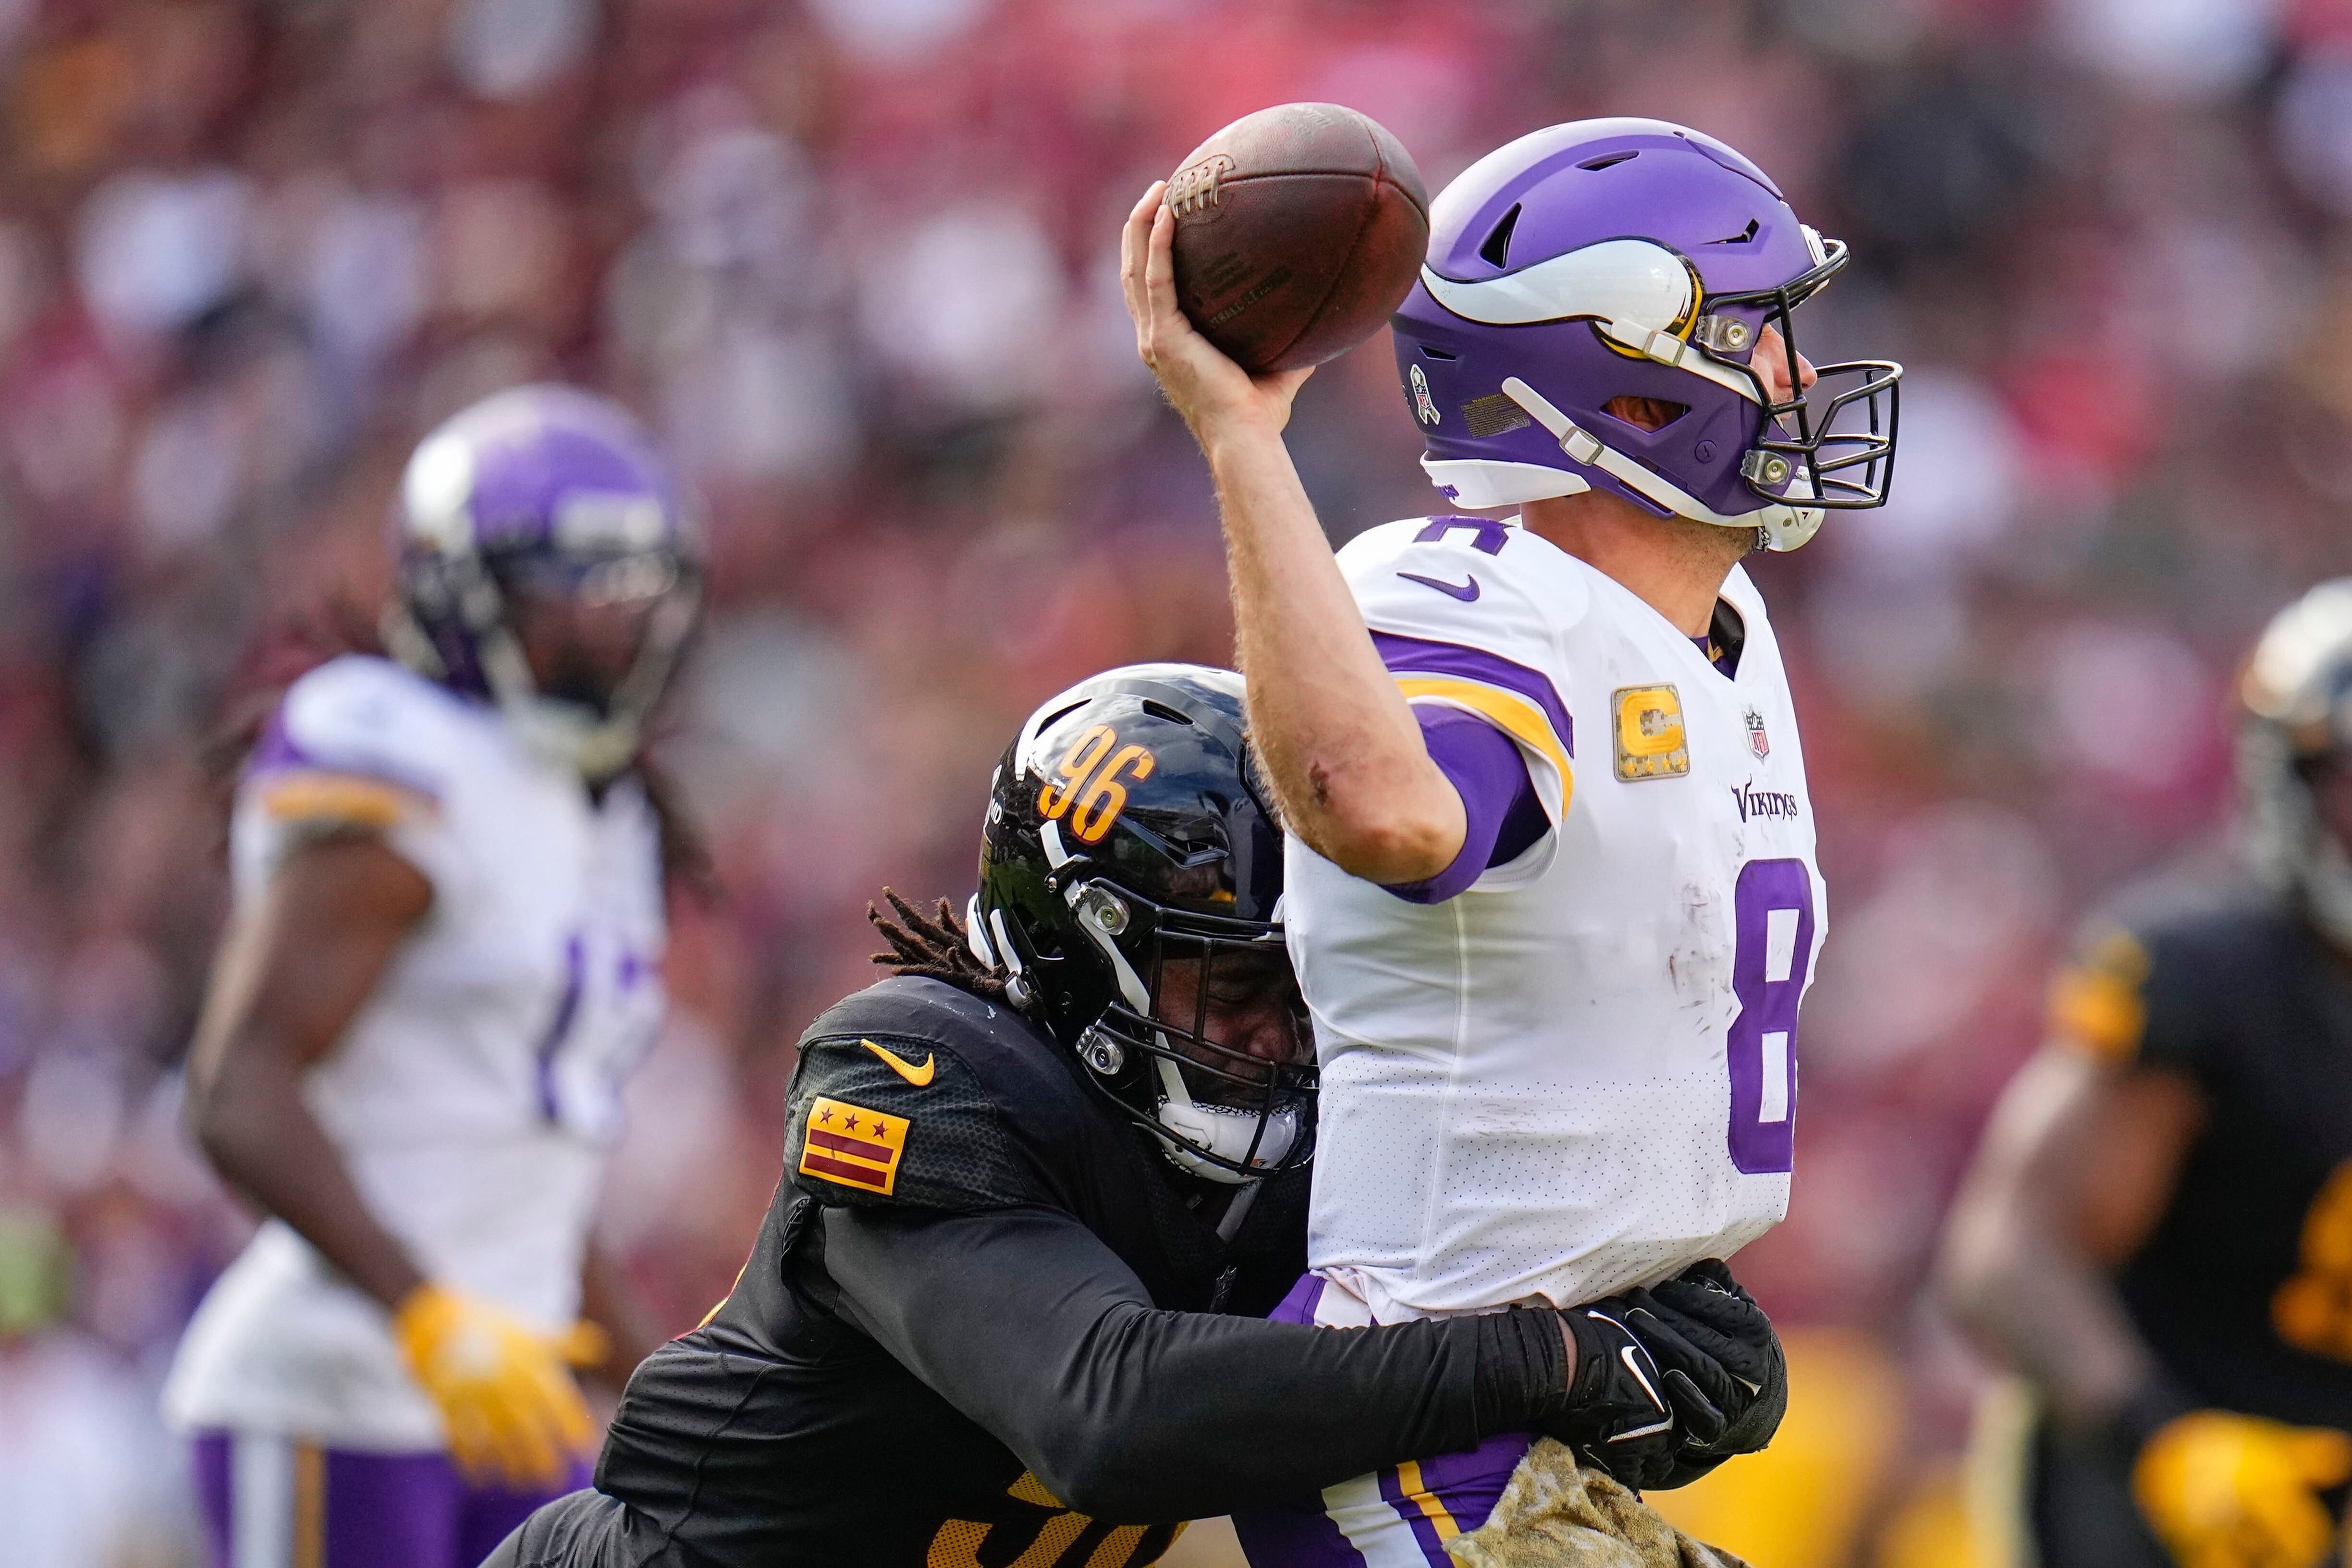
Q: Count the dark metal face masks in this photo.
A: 2